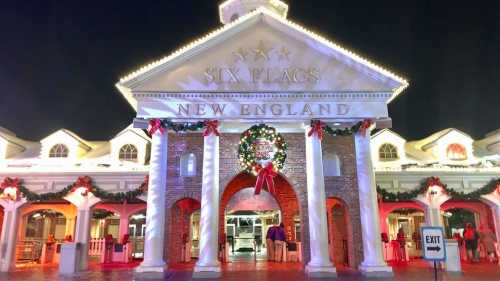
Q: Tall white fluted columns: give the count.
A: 4